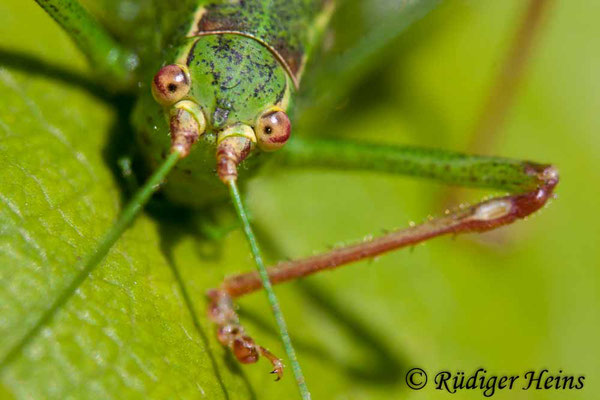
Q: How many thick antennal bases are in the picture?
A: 2